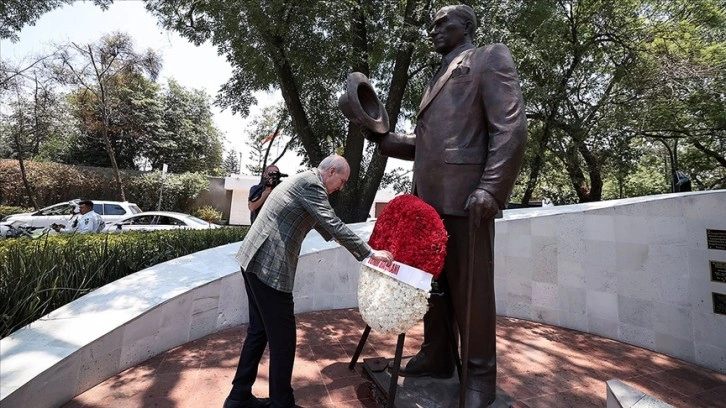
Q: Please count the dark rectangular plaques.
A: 3